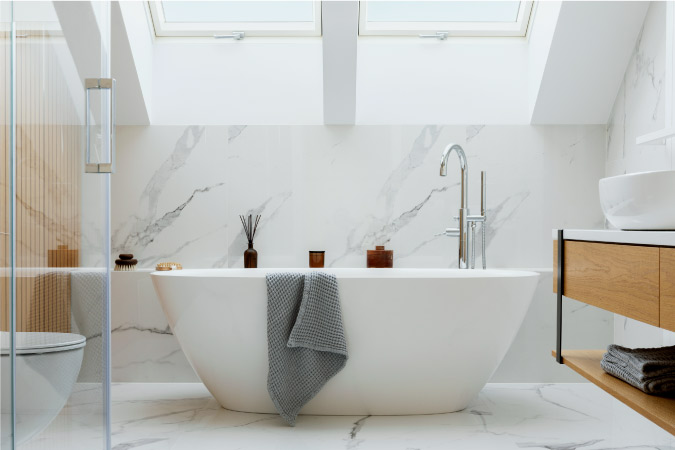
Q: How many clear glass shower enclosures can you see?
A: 1